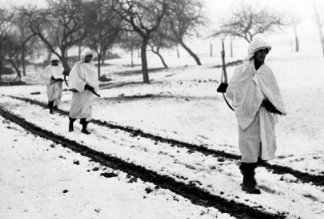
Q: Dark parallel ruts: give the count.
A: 2